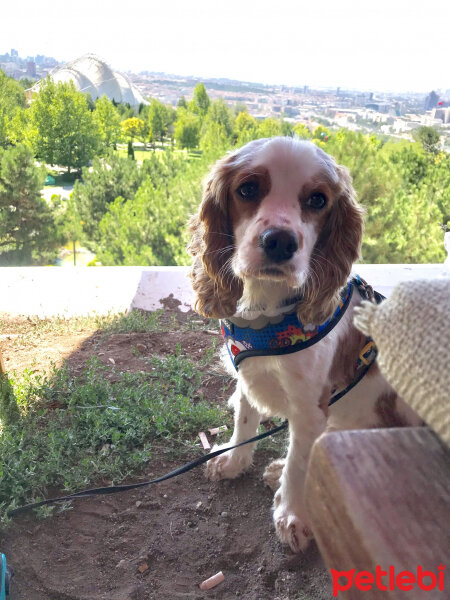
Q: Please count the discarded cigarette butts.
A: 3